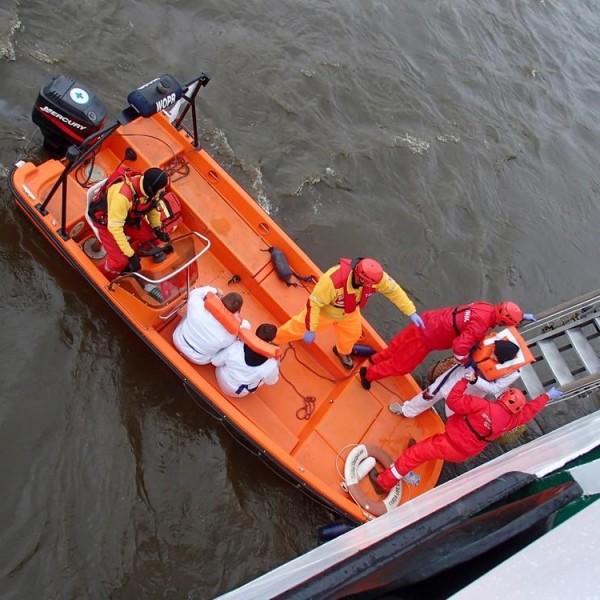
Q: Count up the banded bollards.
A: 0